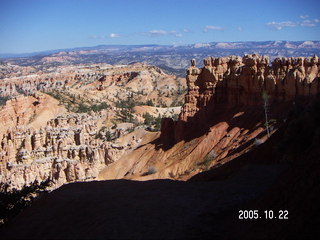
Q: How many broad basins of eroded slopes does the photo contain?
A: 1